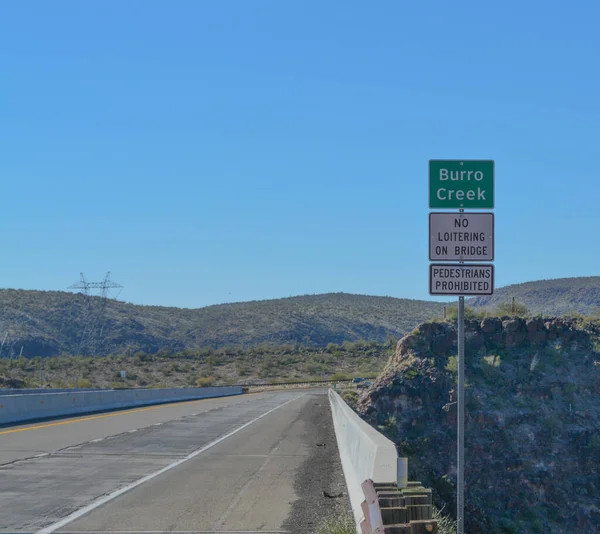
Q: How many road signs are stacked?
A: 3